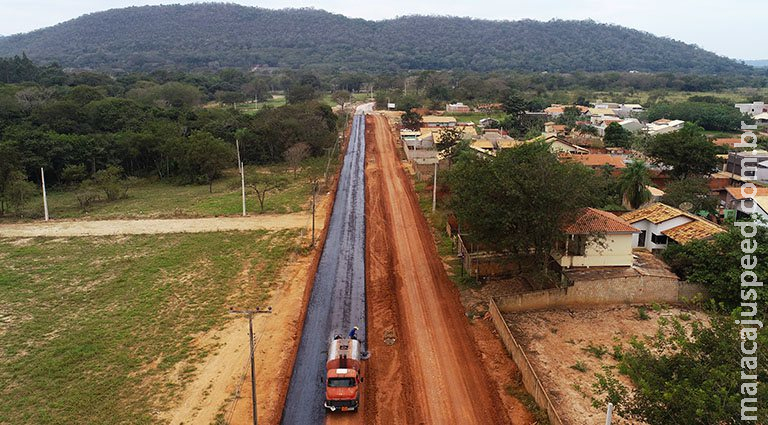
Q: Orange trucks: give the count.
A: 1